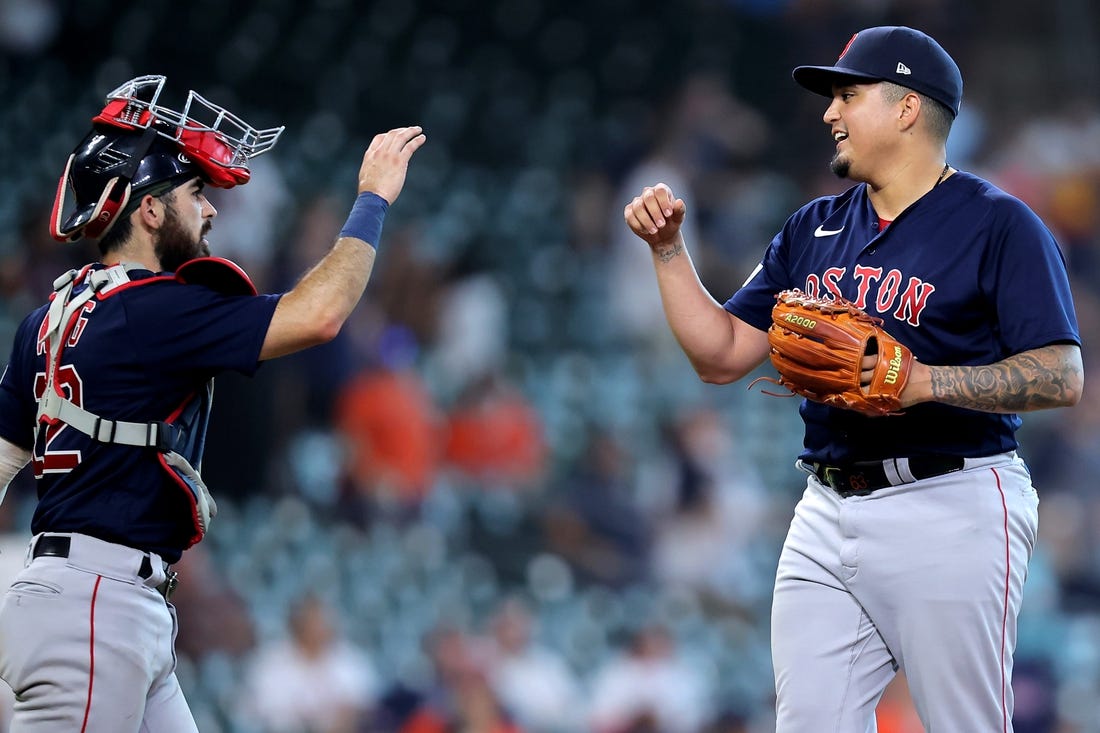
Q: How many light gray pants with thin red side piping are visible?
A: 2